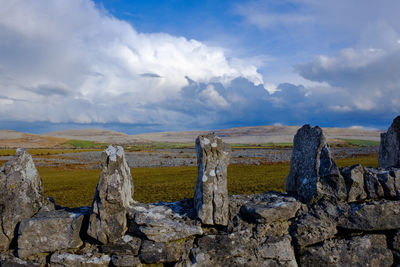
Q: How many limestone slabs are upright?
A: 5